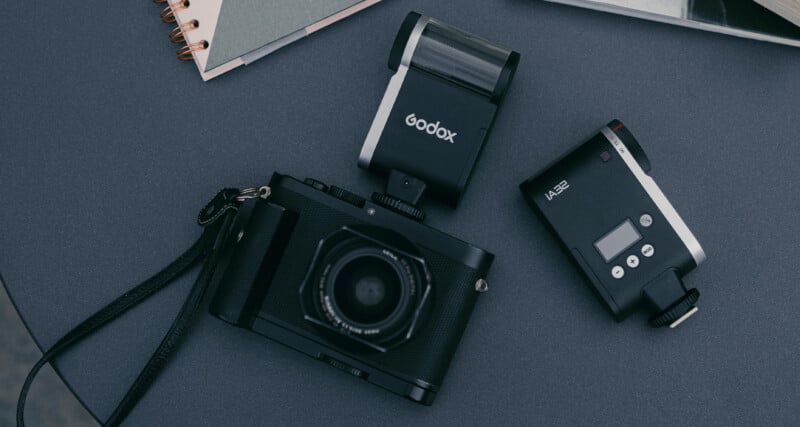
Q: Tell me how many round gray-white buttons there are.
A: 4